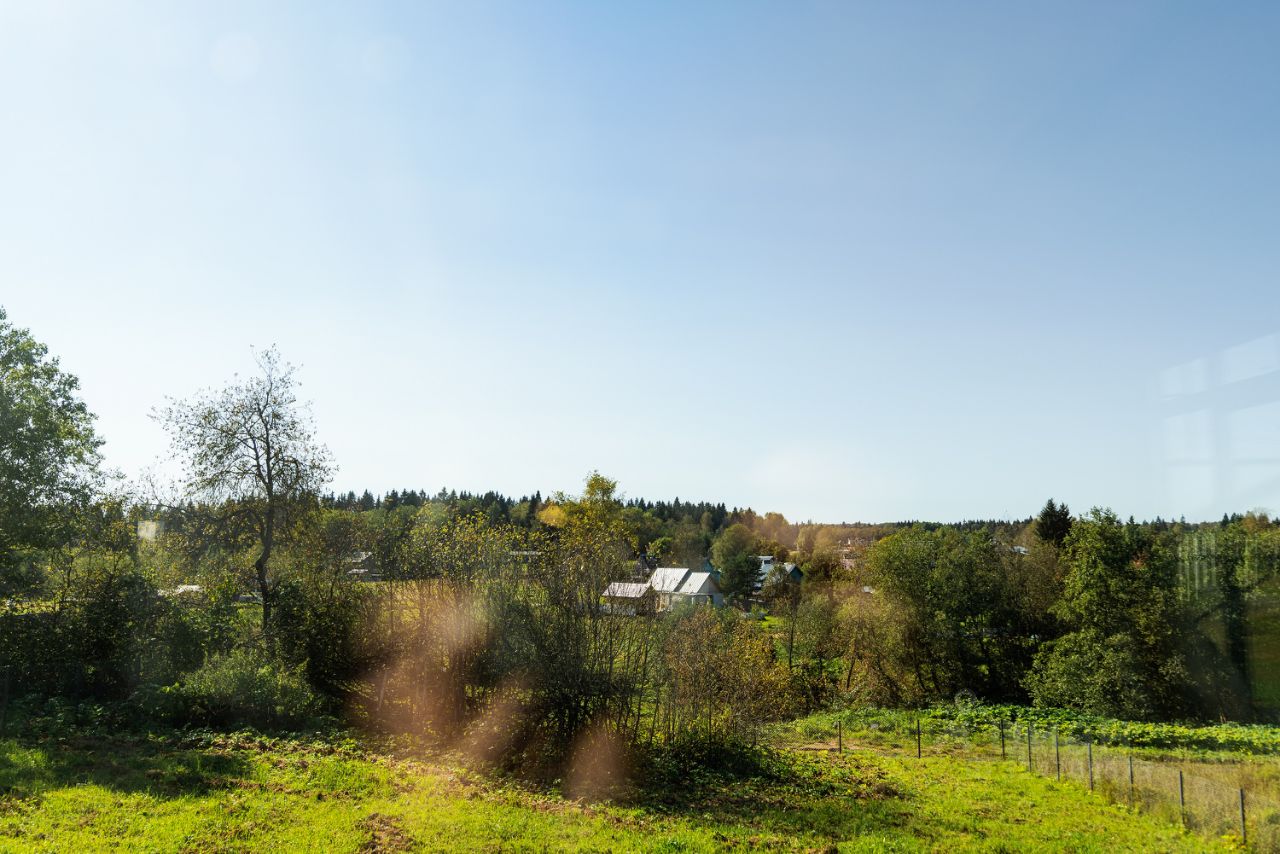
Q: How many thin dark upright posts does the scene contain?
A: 9